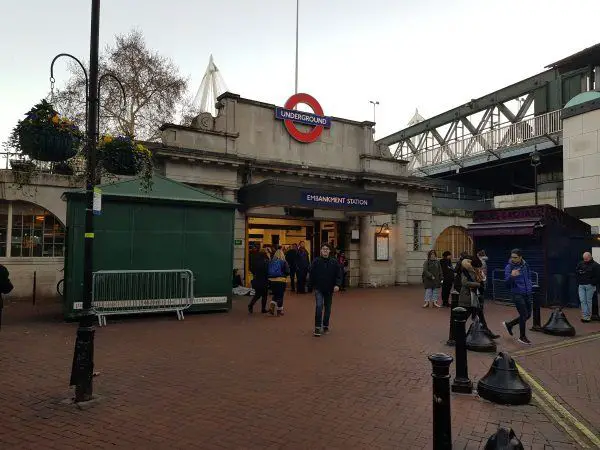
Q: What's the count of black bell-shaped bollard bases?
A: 4